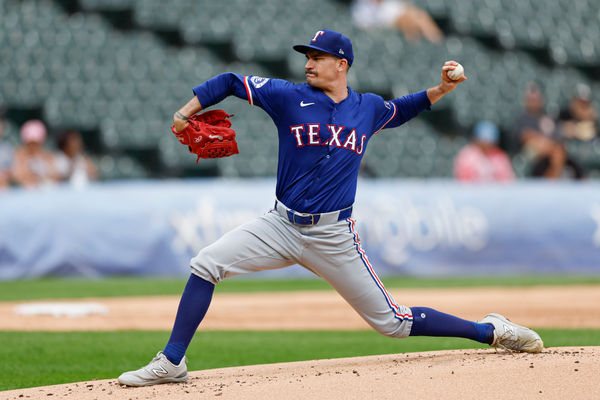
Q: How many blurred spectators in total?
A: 7